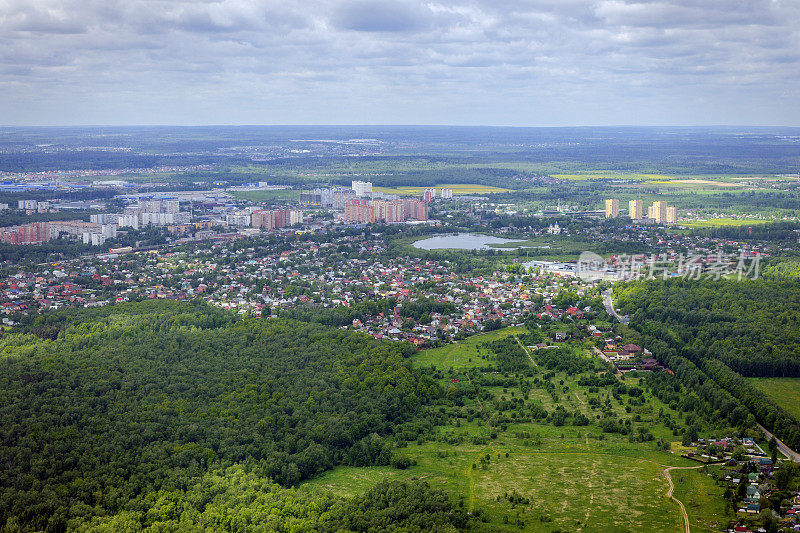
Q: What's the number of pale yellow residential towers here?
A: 5